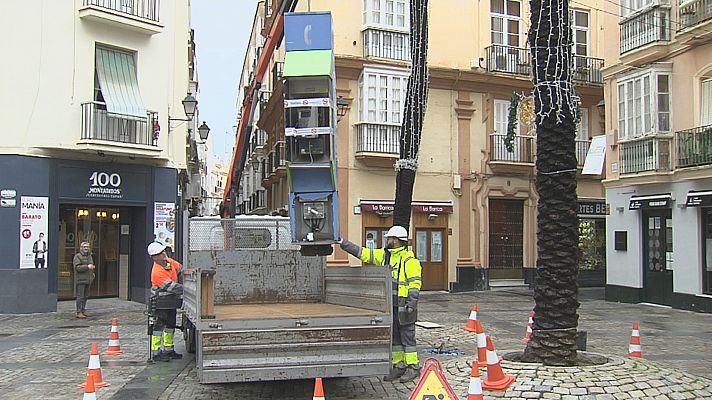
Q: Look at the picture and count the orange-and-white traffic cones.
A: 10